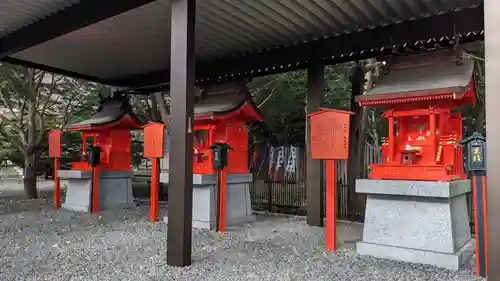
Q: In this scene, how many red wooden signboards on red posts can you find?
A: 3